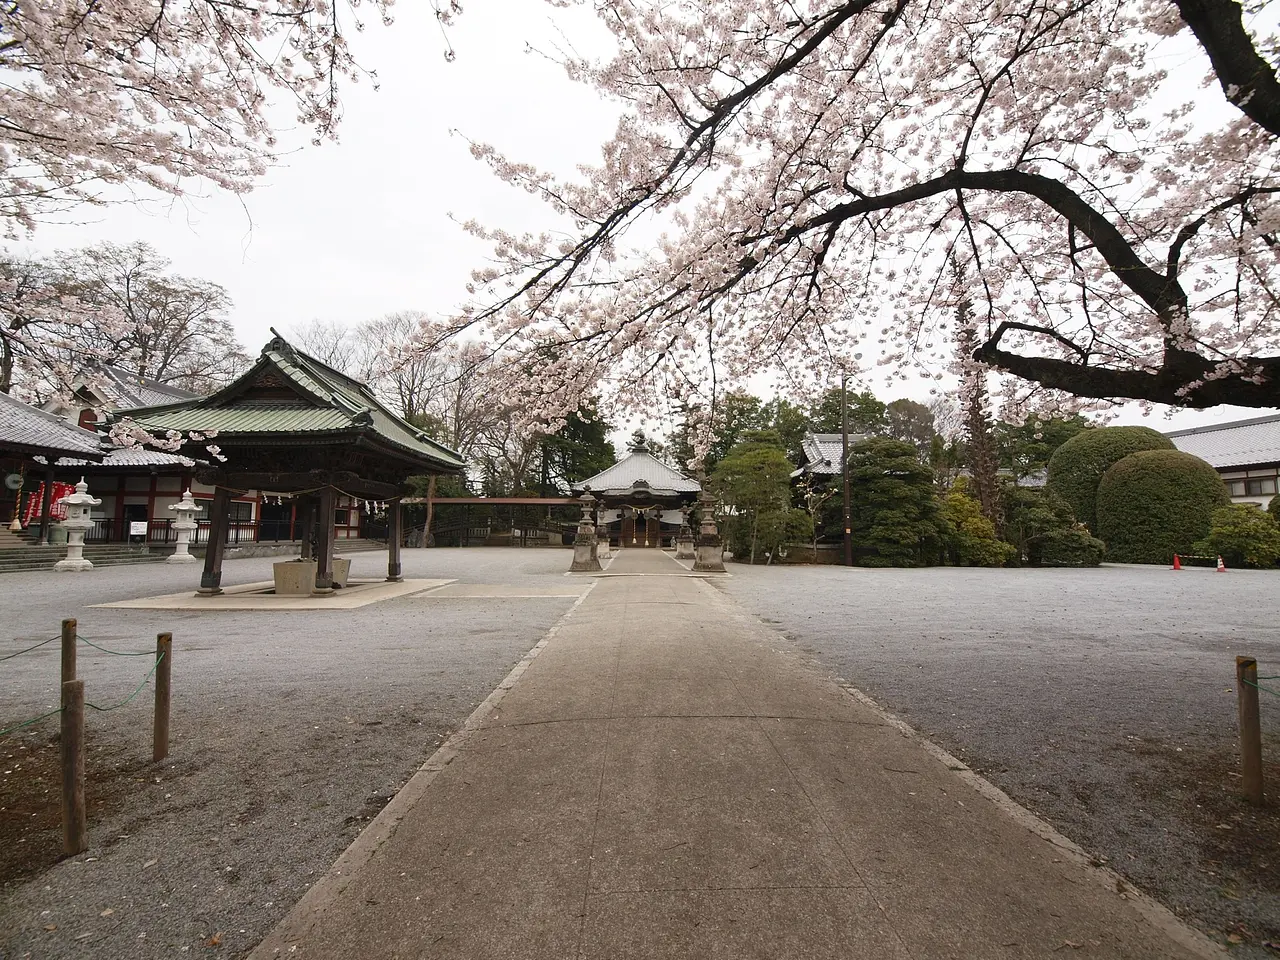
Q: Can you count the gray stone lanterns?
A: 4